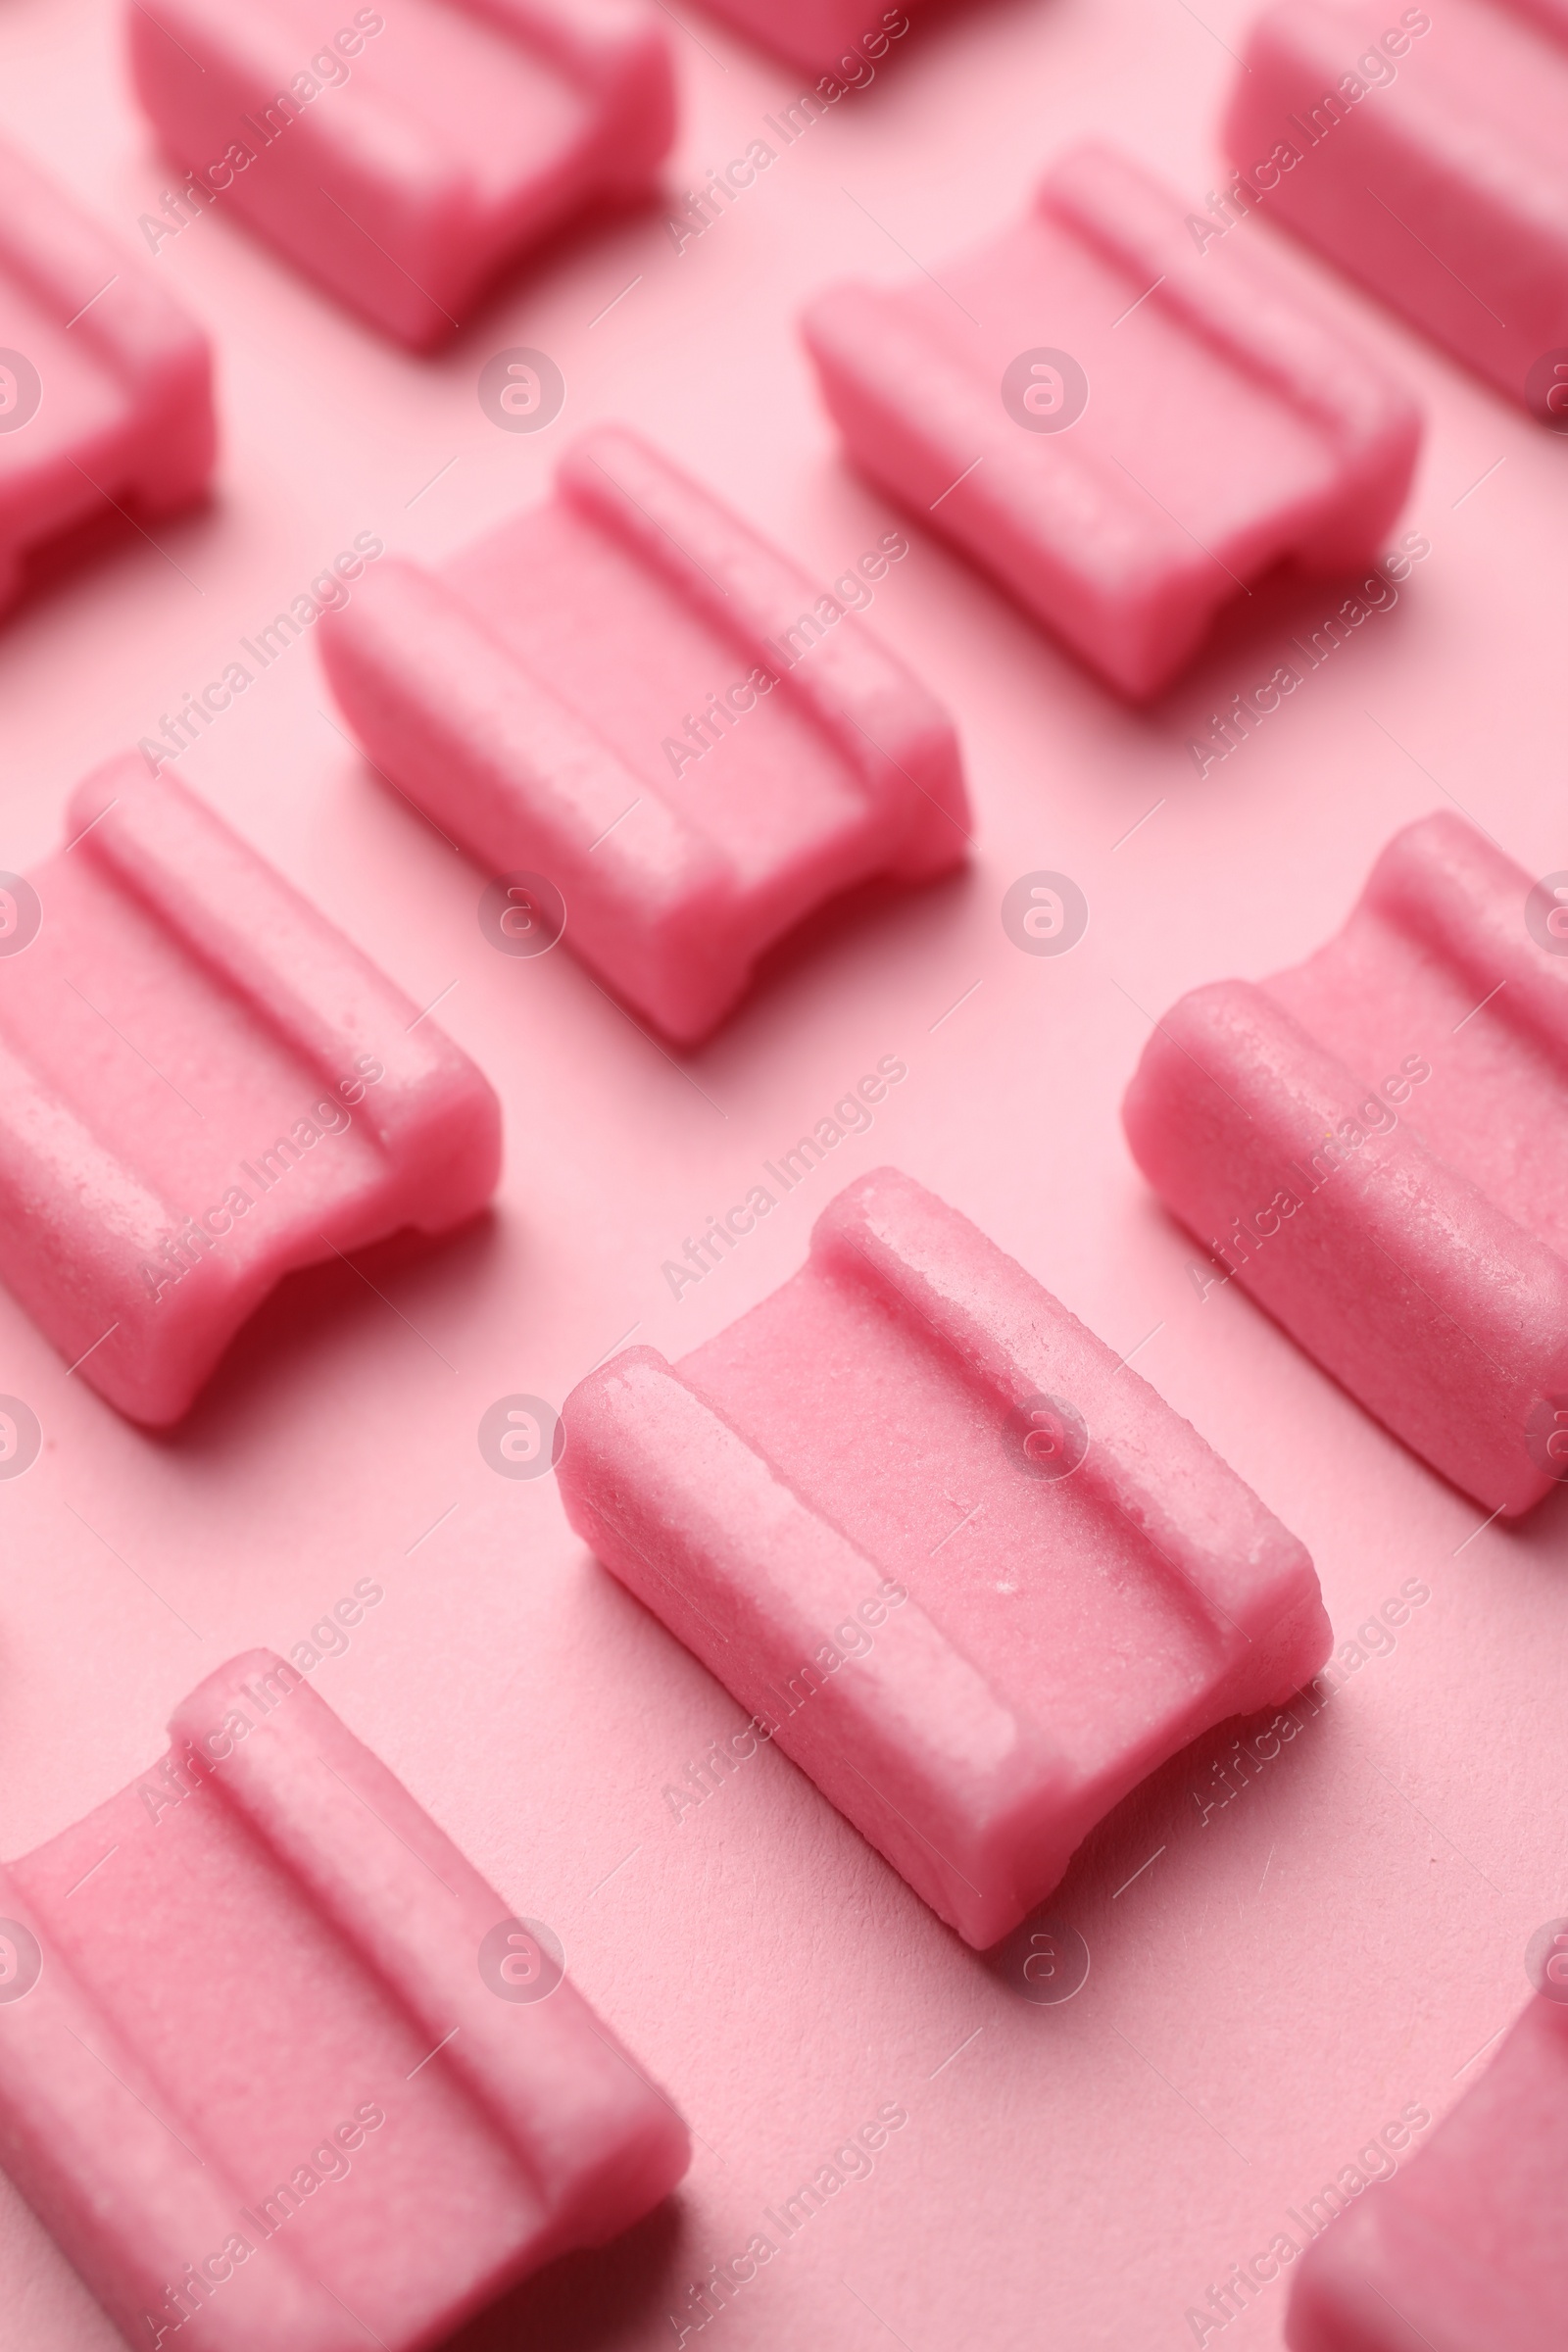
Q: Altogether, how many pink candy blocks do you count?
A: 11